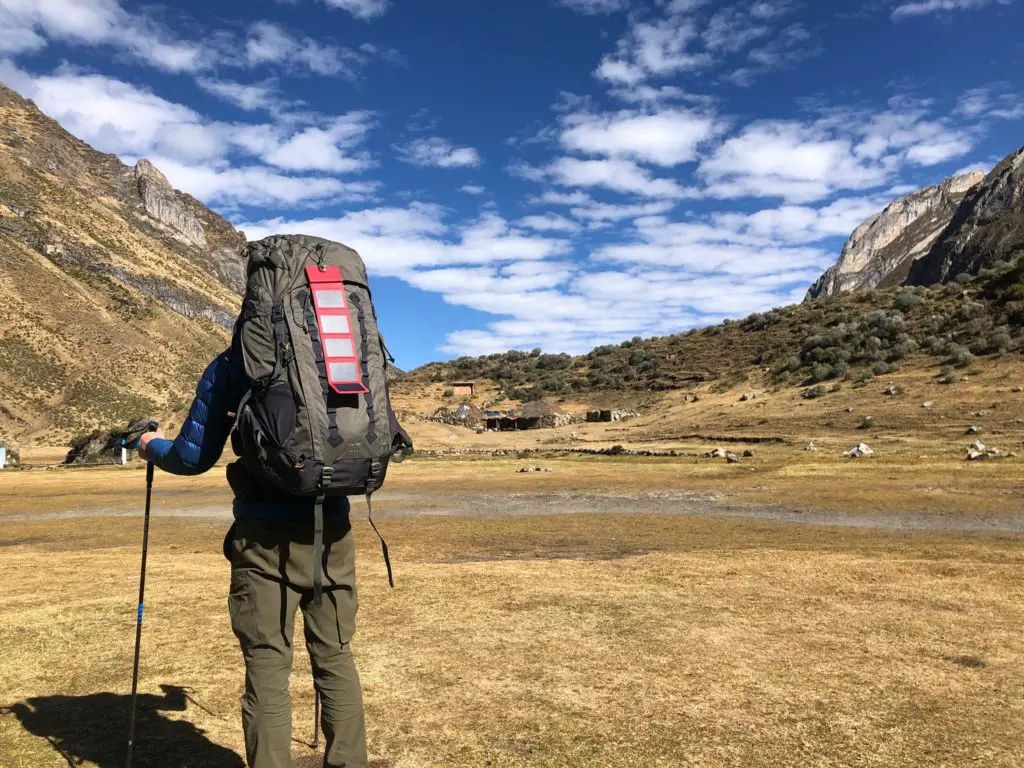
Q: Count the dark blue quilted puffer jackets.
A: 1